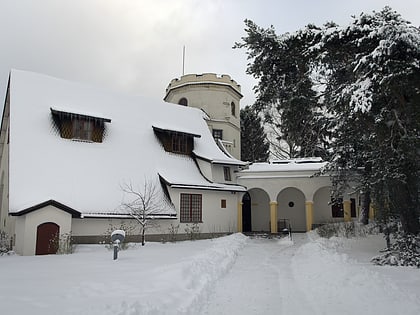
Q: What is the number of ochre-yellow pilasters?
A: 5